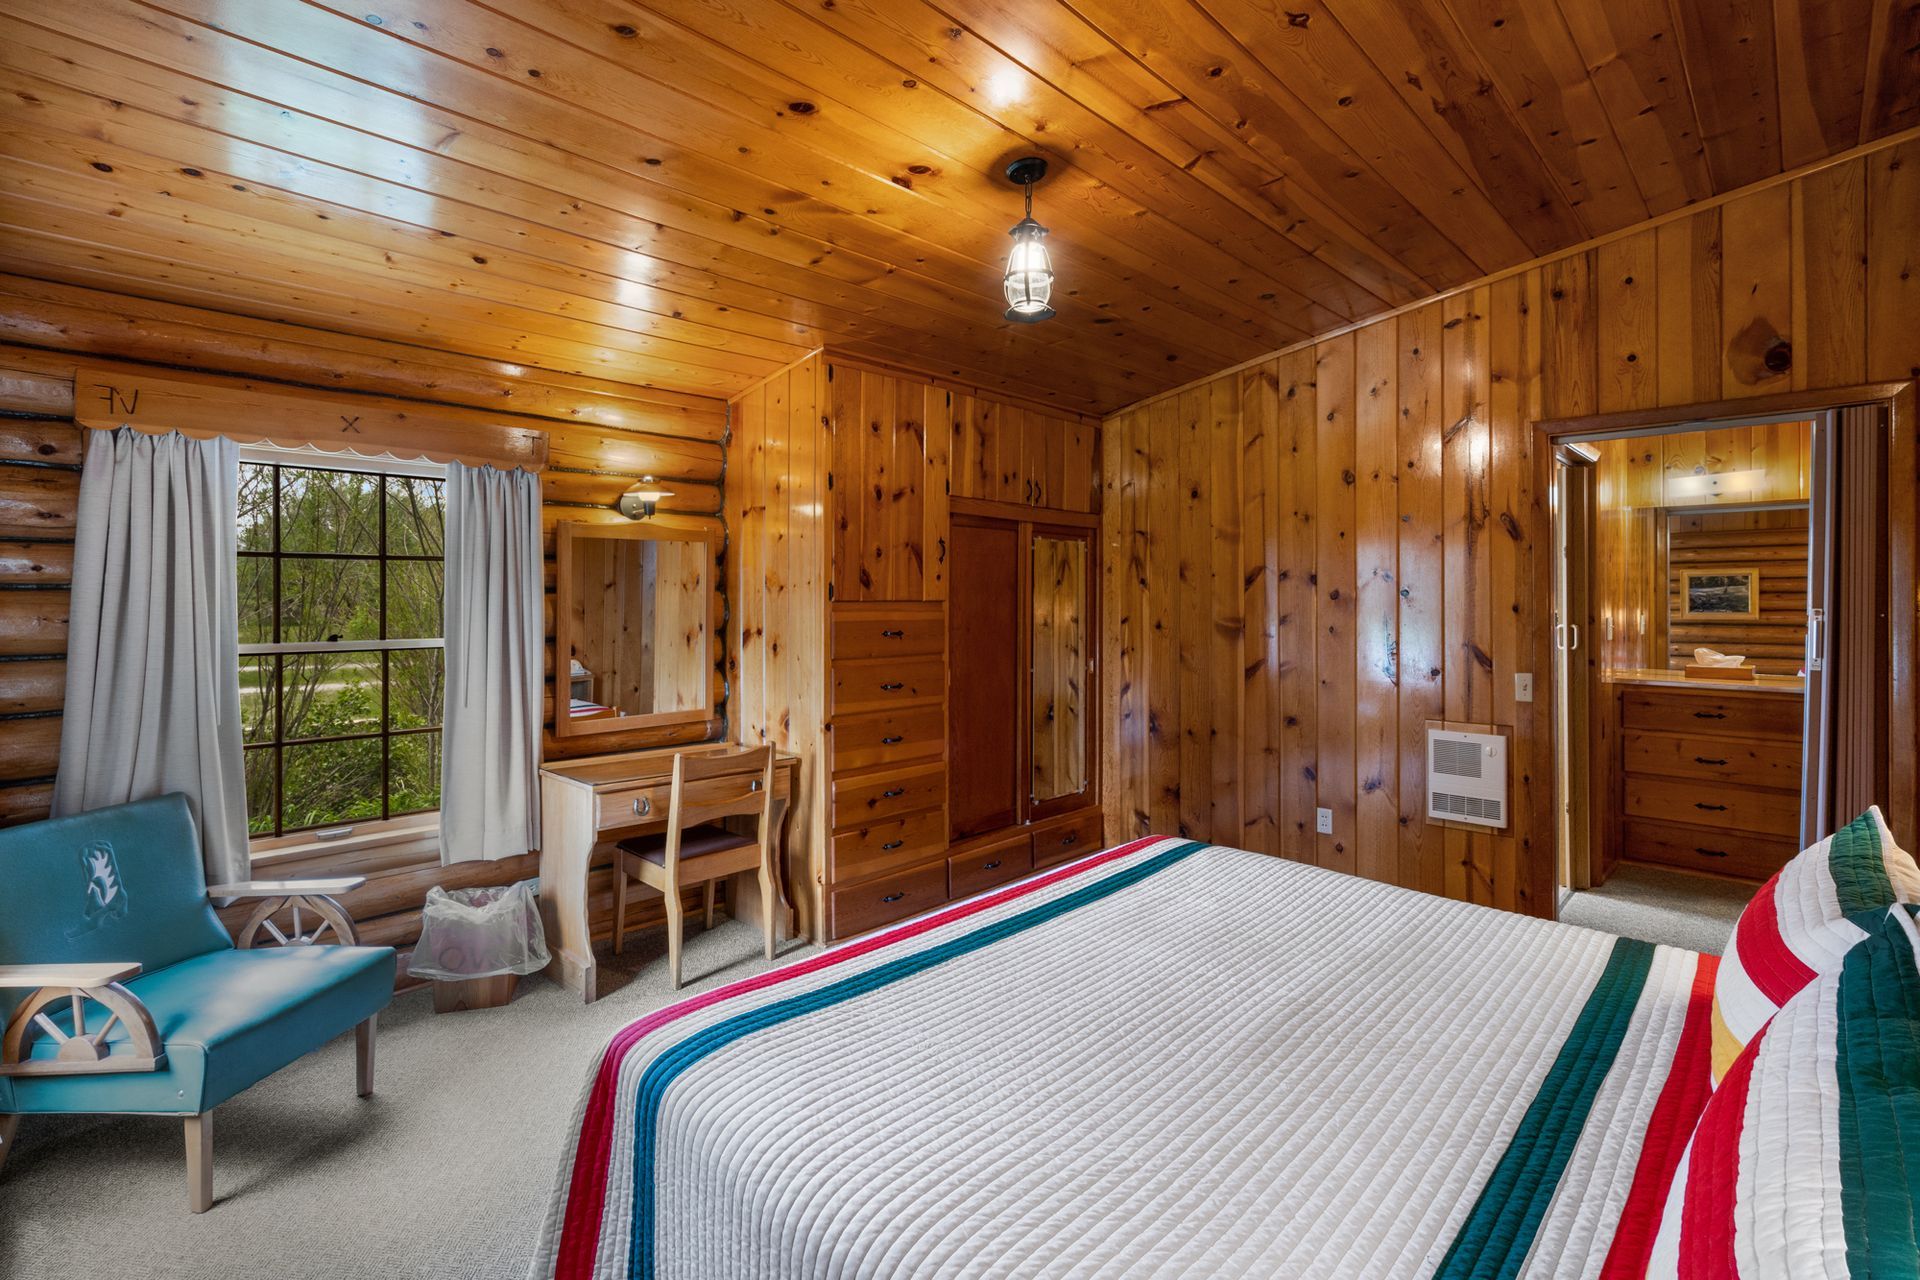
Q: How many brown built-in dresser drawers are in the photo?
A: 12